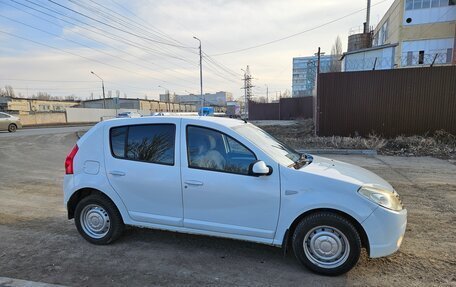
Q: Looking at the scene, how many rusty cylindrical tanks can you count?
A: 1